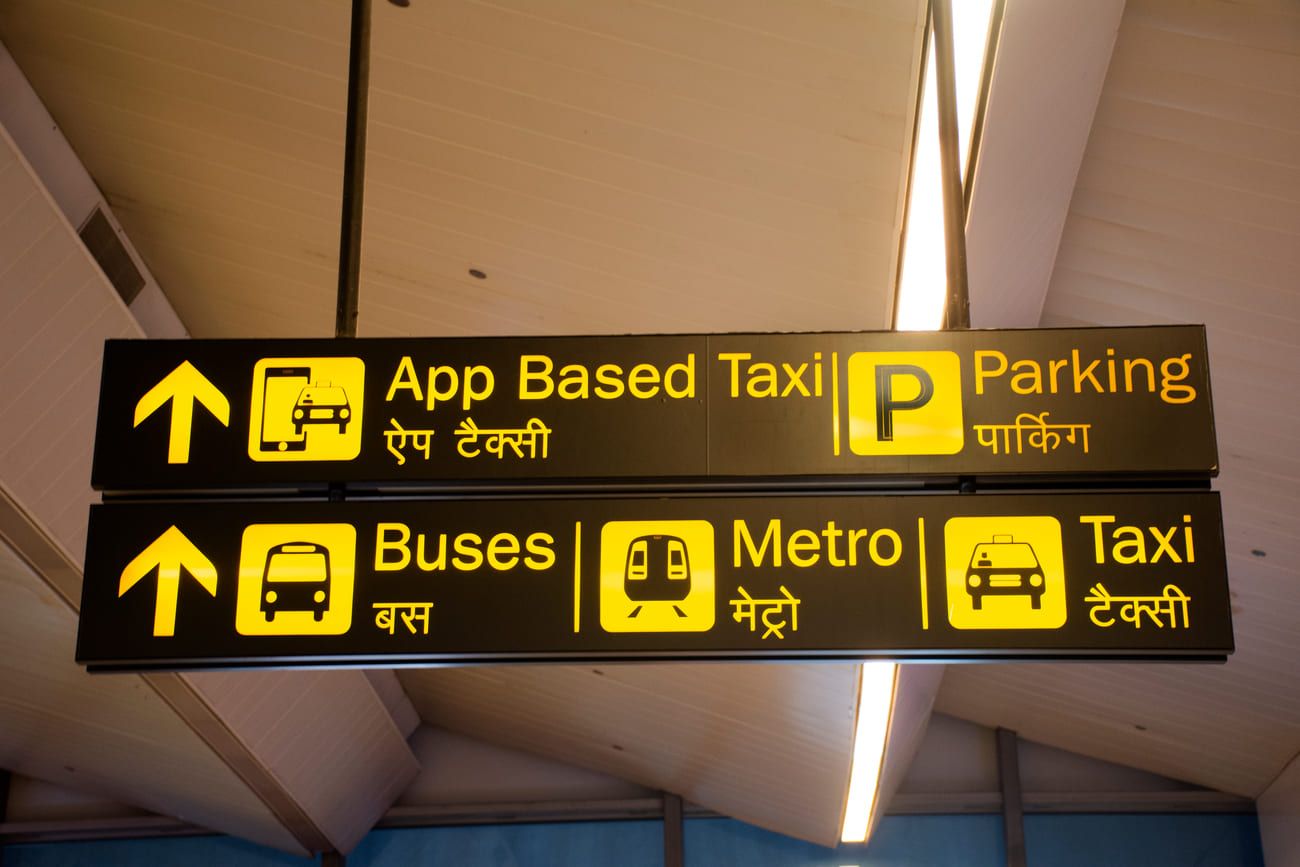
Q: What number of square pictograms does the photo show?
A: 5